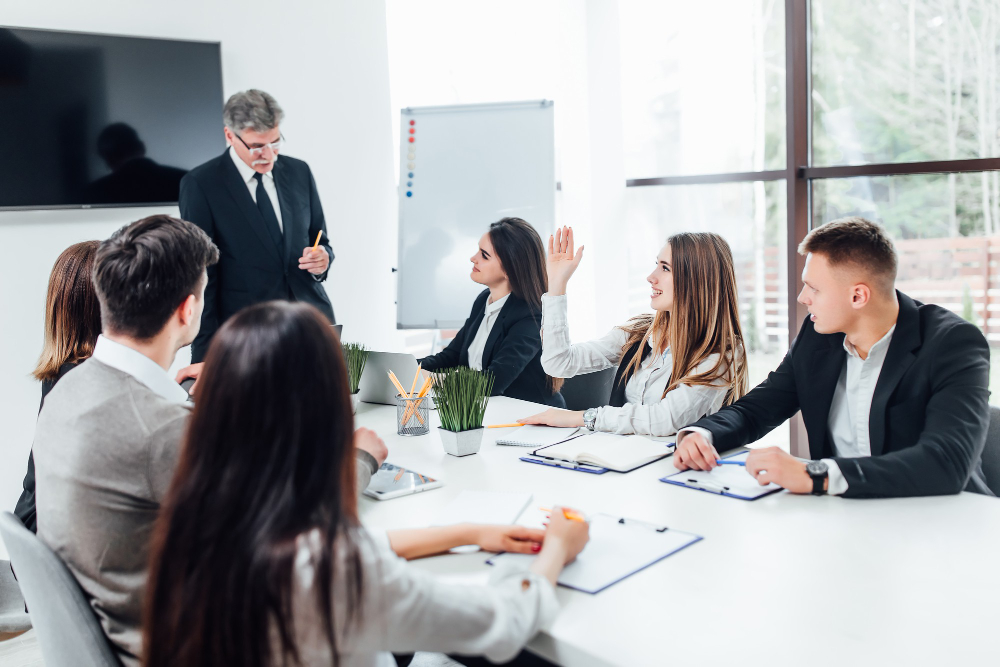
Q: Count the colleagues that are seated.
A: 6